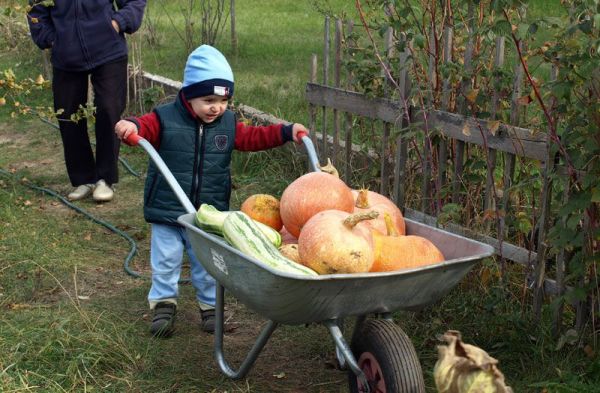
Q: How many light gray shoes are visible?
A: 2